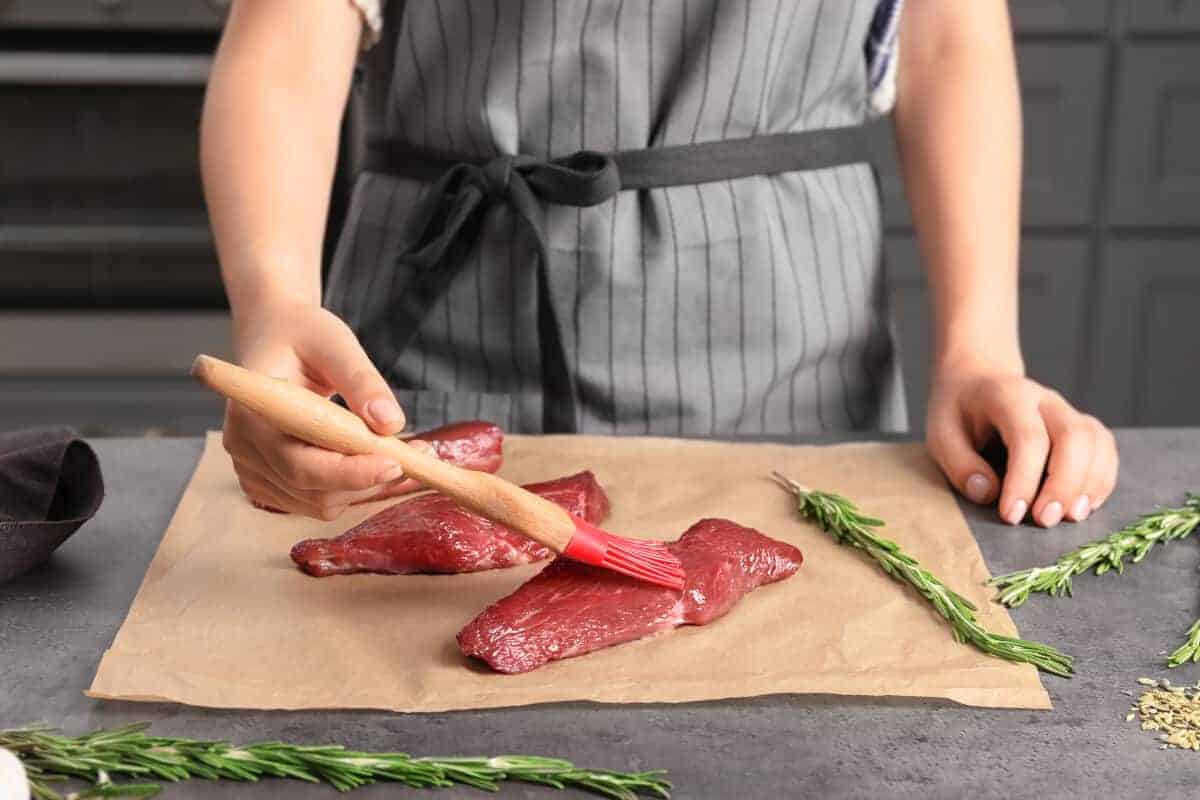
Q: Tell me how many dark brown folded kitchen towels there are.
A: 1